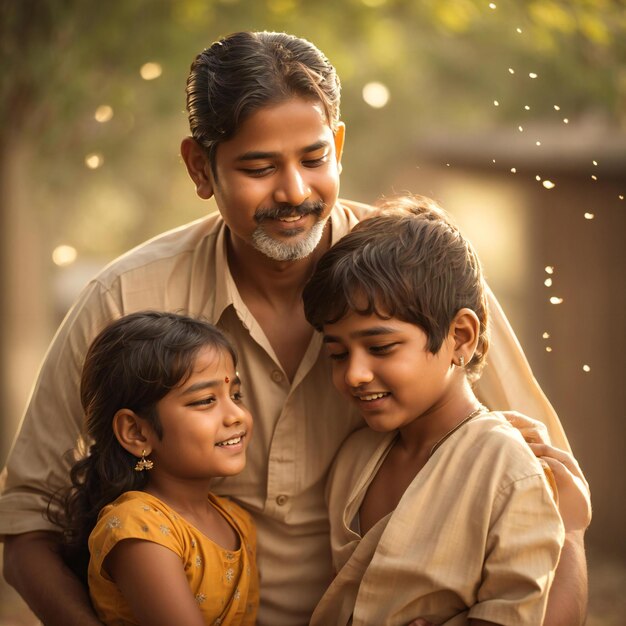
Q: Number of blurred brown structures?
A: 1